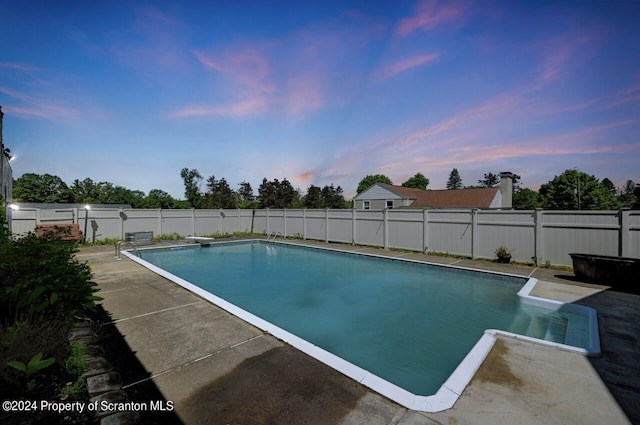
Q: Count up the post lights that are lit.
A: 2